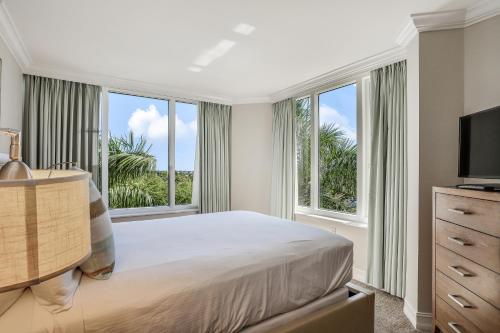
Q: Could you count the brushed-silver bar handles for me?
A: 5